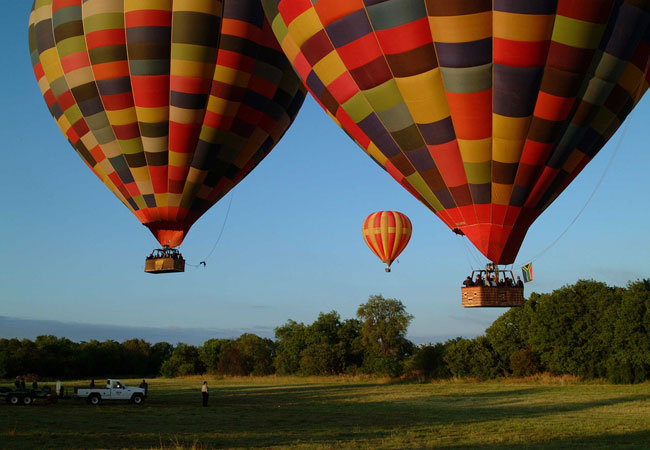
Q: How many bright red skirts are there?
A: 2